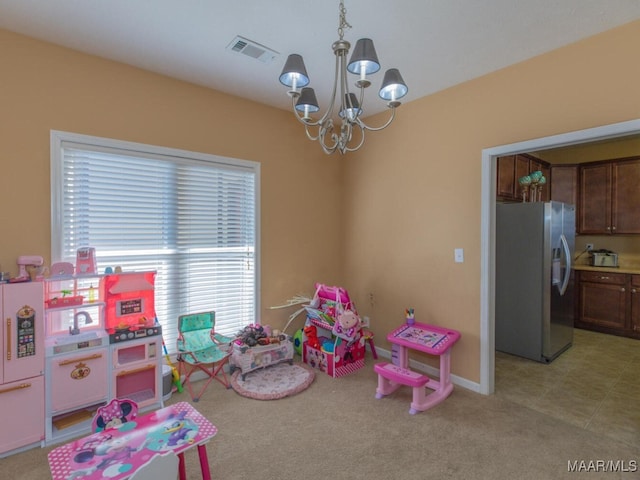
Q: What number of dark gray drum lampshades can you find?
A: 5